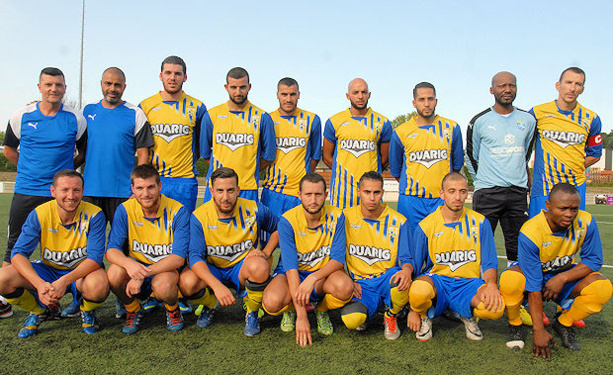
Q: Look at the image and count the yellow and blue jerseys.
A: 13